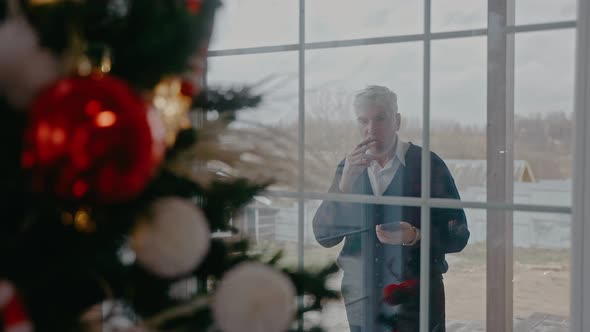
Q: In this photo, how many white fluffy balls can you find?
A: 2